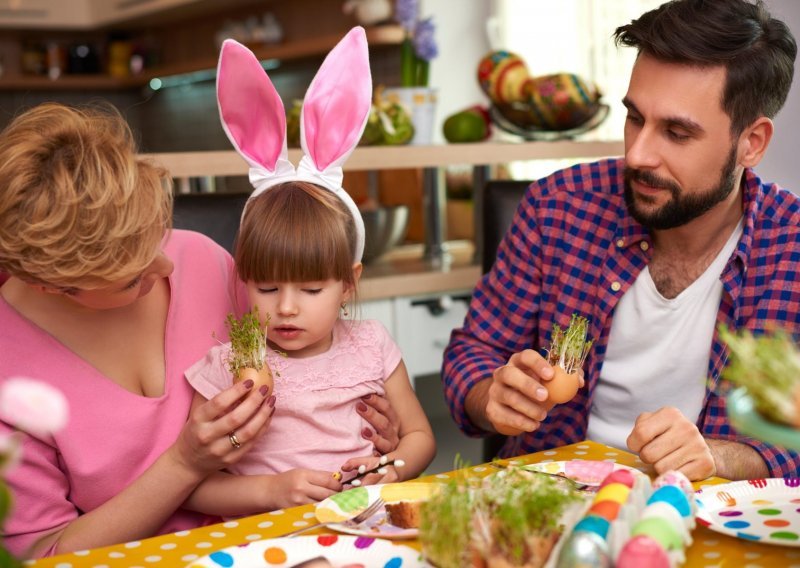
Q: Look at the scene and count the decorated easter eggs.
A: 12